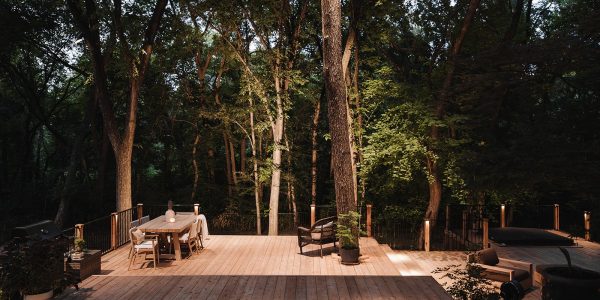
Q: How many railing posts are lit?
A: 6